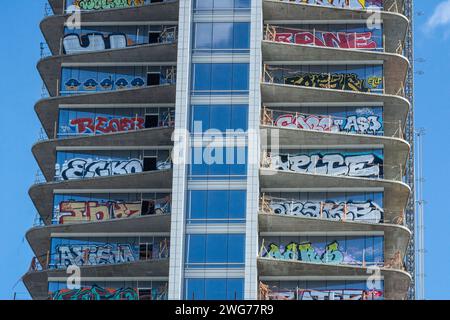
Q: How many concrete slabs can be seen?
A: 14